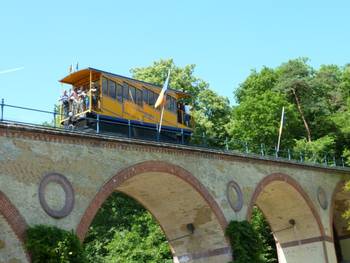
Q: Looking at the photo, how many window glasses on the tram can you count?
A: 12